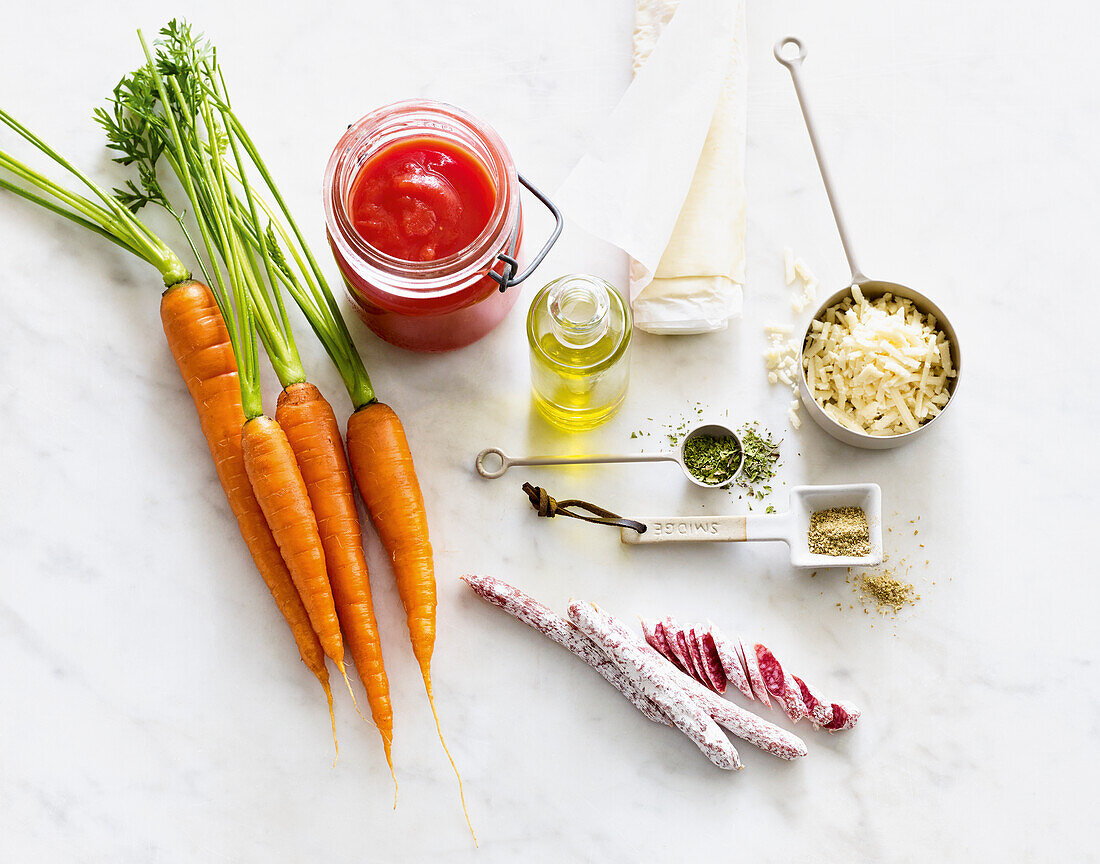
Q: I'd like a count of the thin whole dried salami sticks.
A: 3